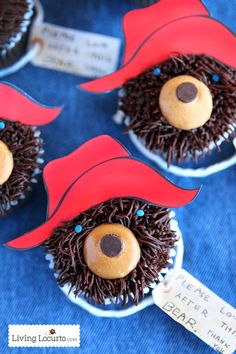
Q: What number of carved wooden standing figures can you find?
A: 0